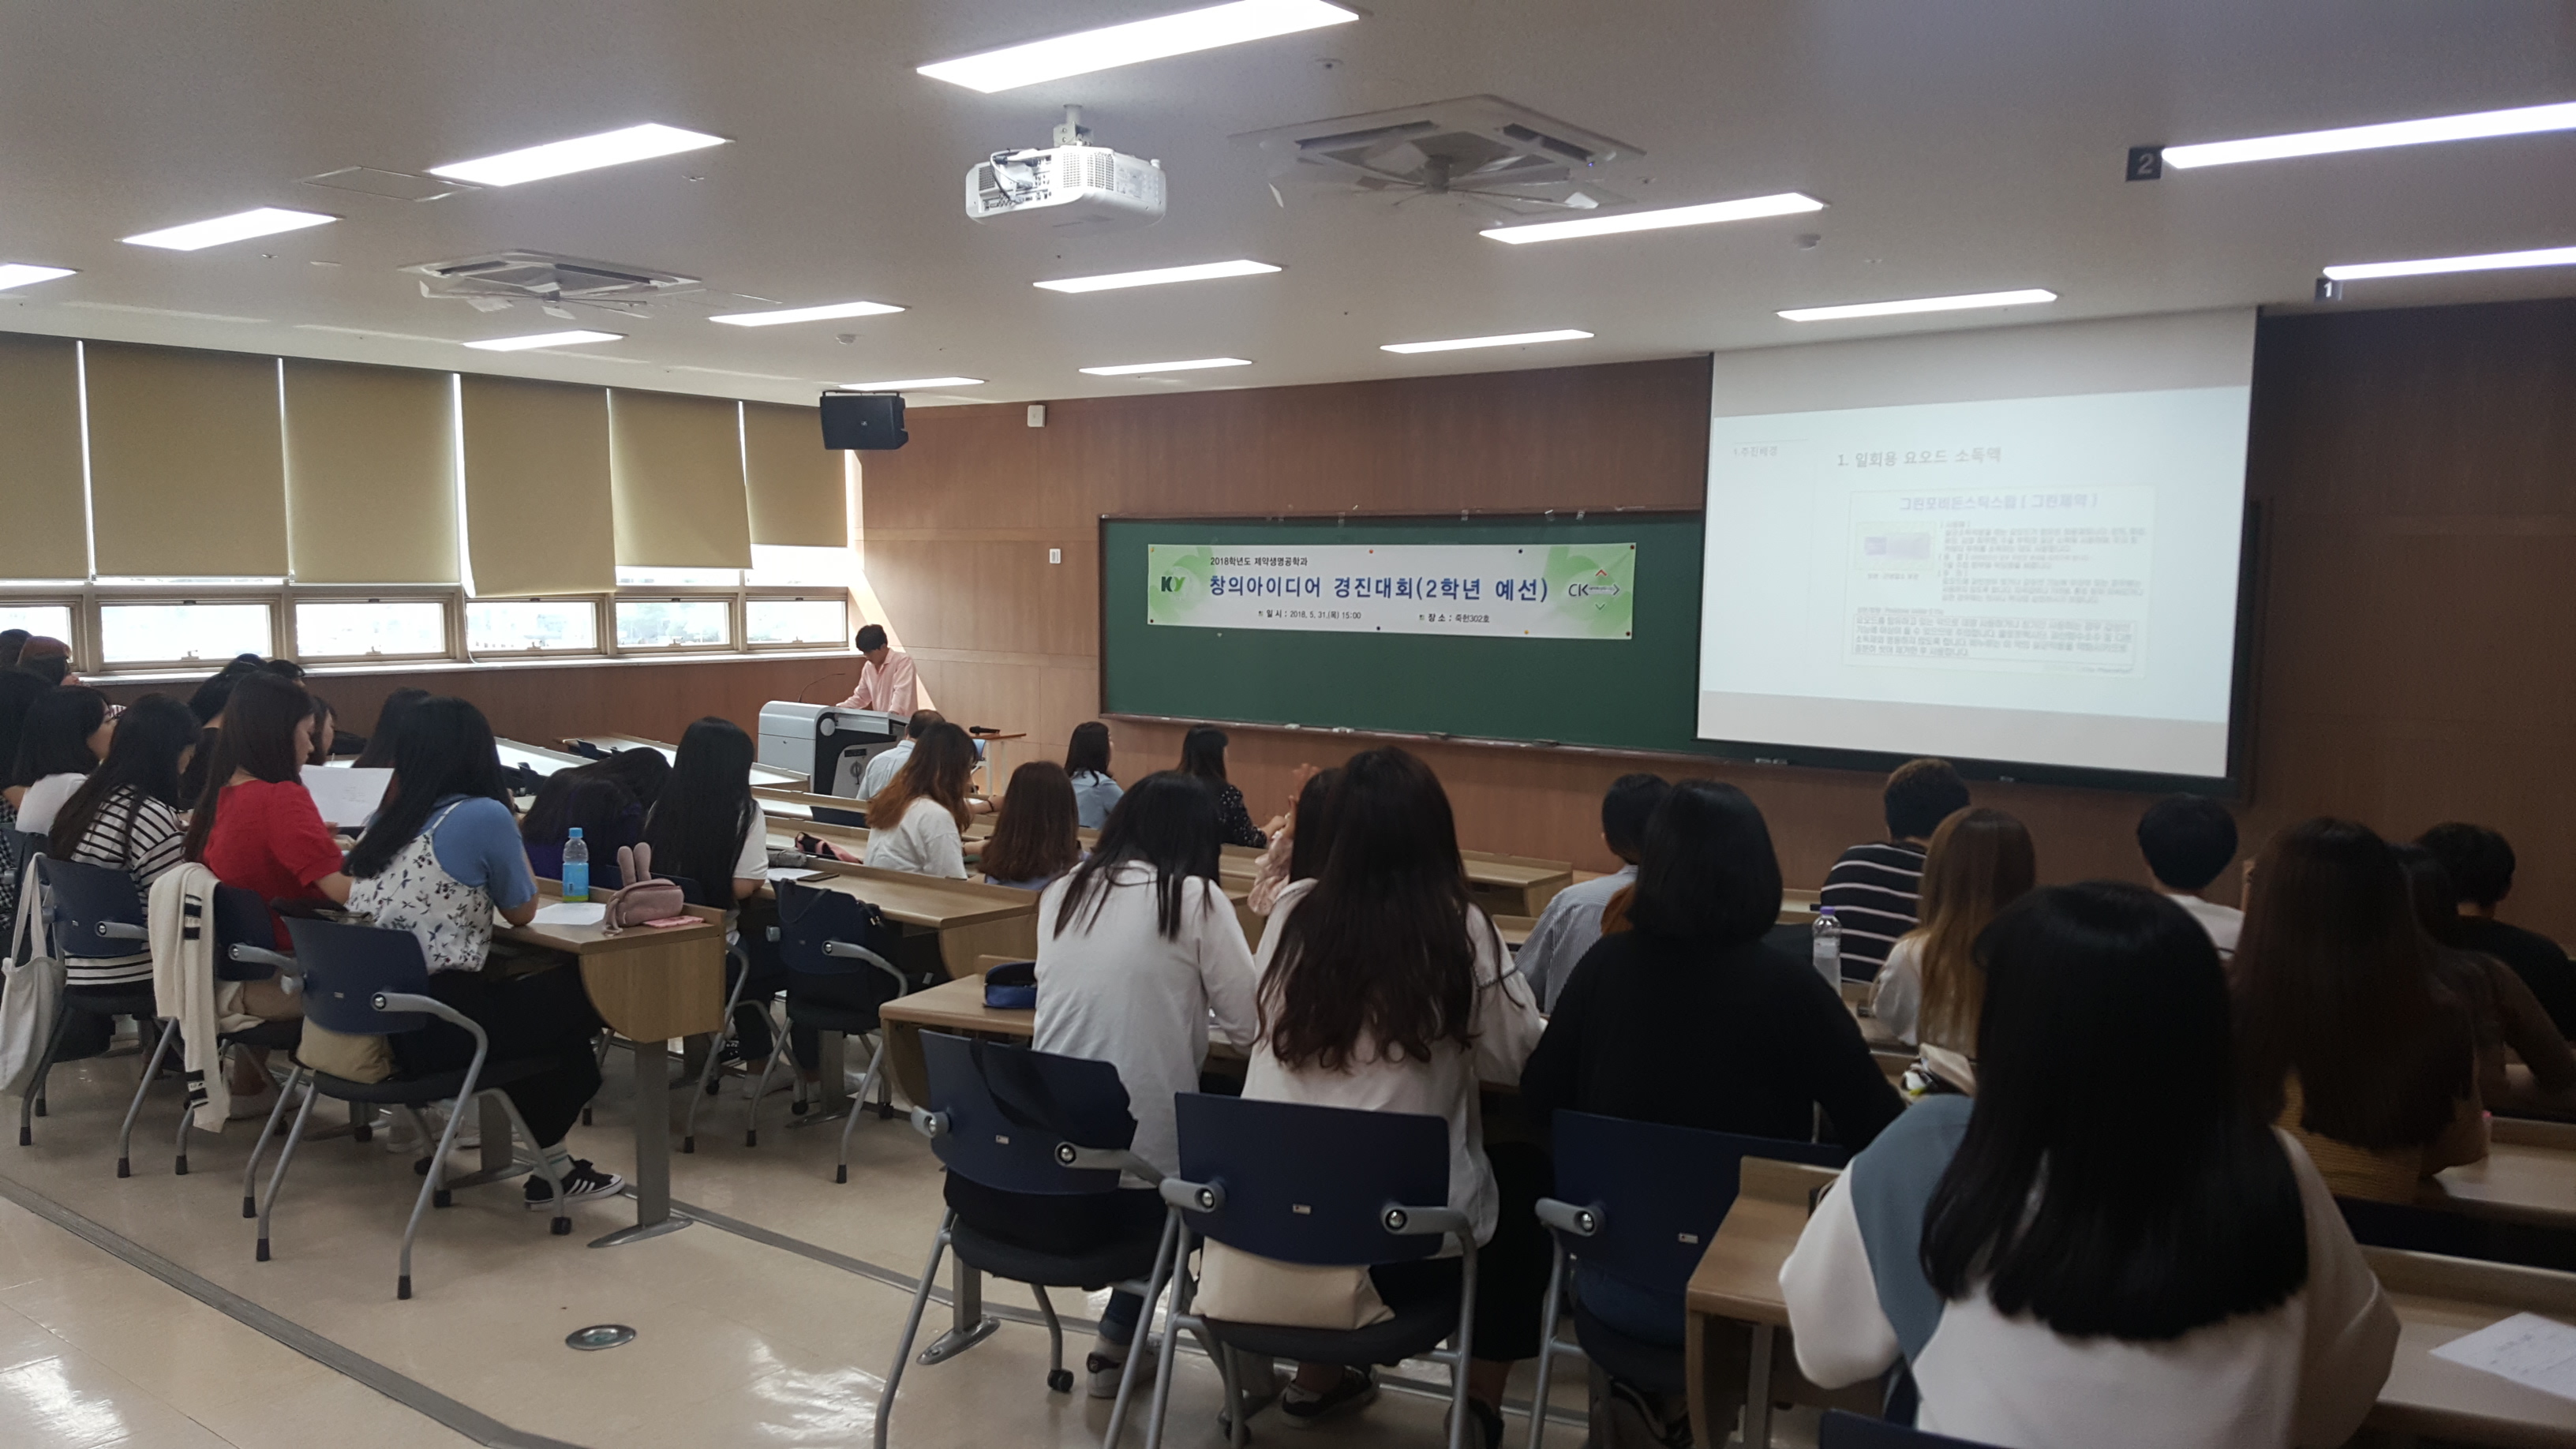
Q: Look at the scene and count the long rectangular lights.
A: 14